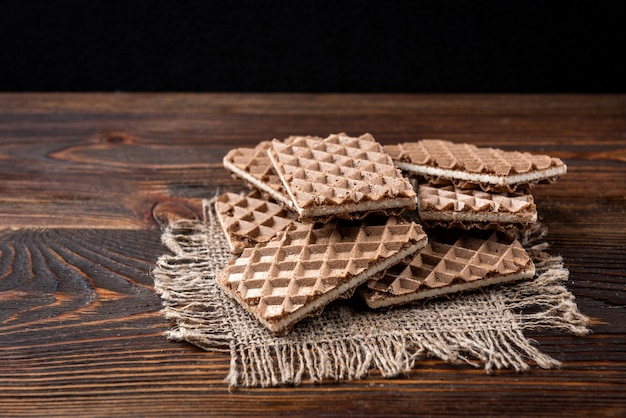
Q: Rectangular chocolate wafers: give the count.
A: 7